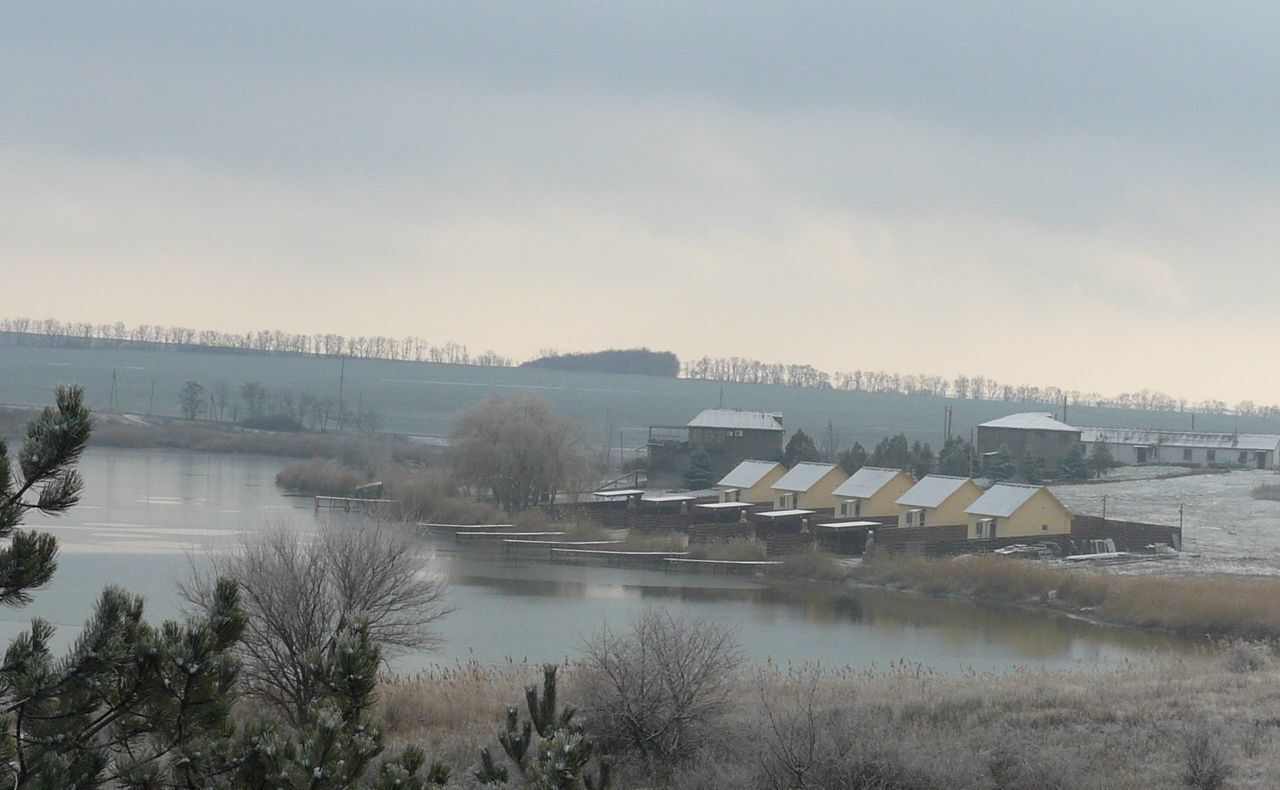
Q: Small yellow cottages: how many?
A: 5